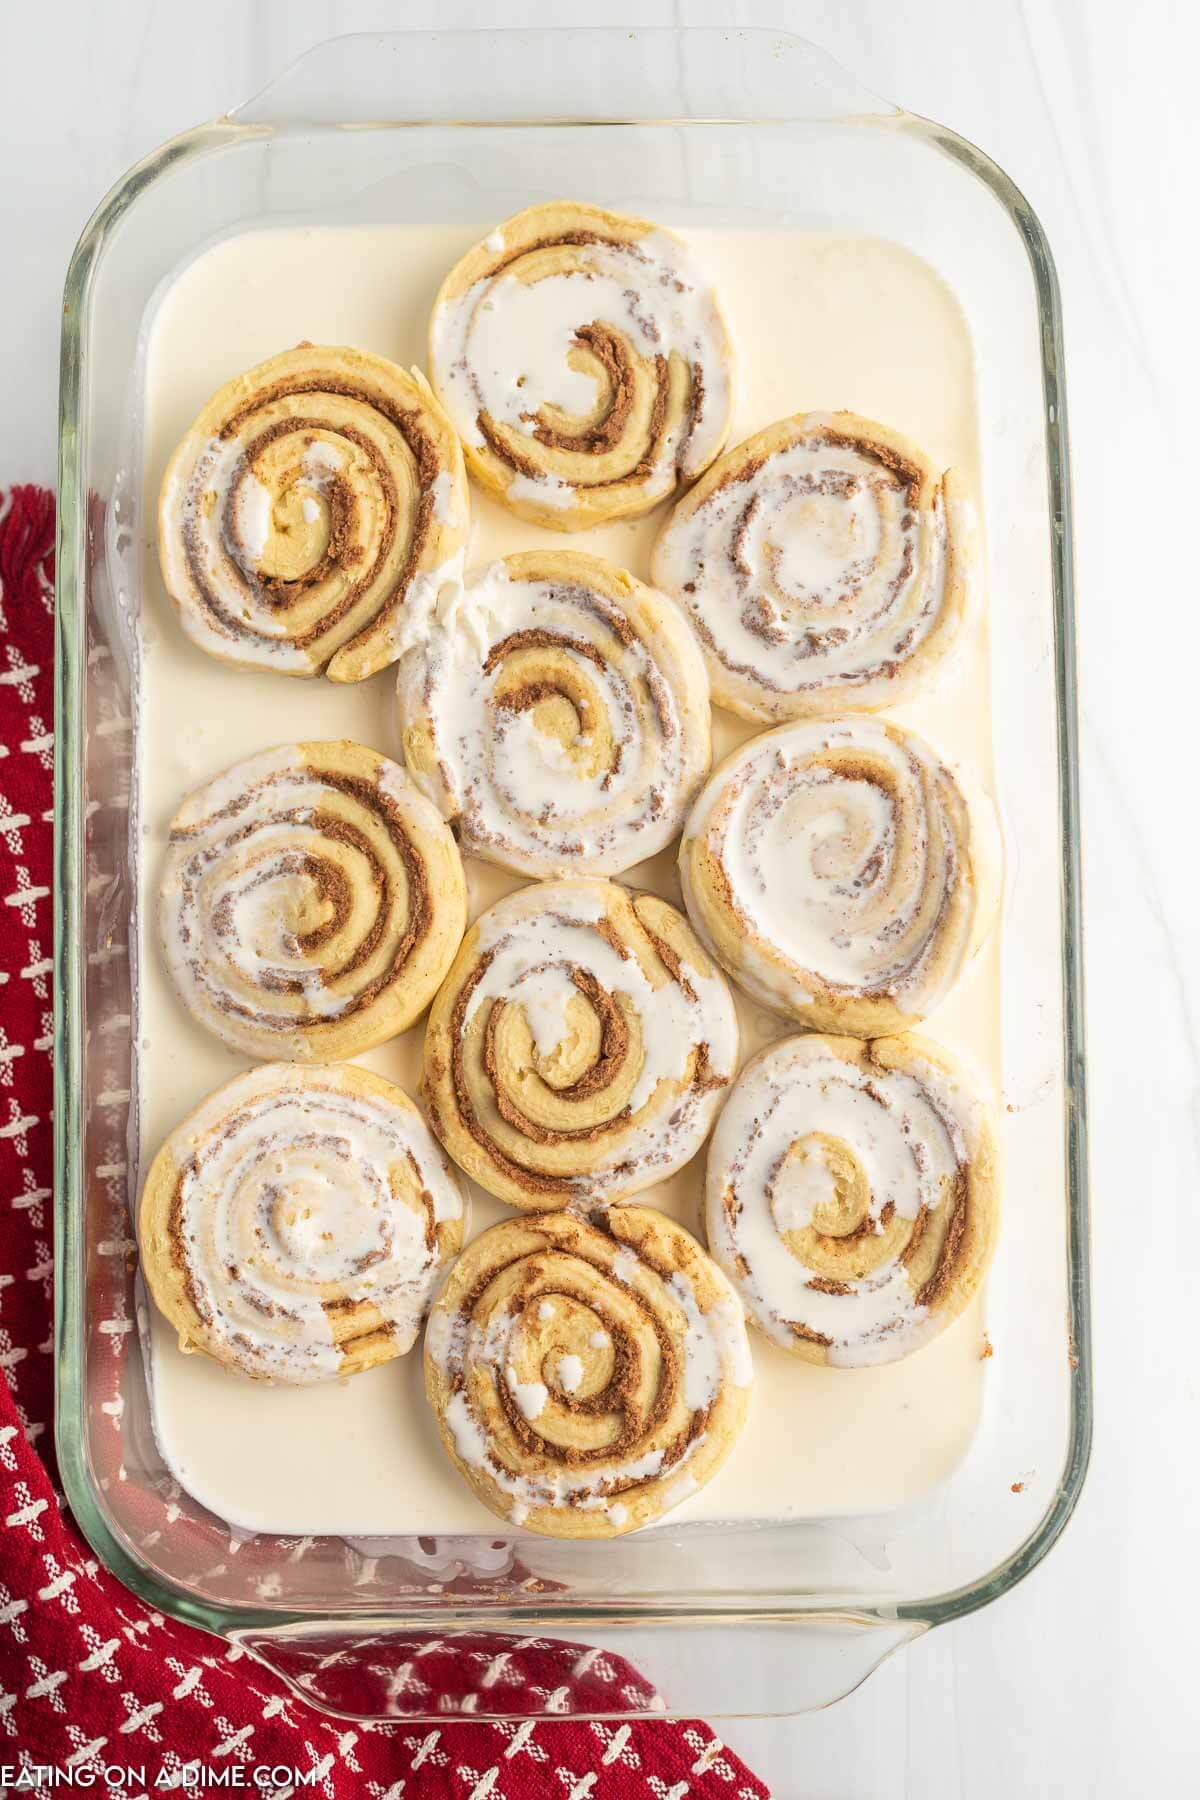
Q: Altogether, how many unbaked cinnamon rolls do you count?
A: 10